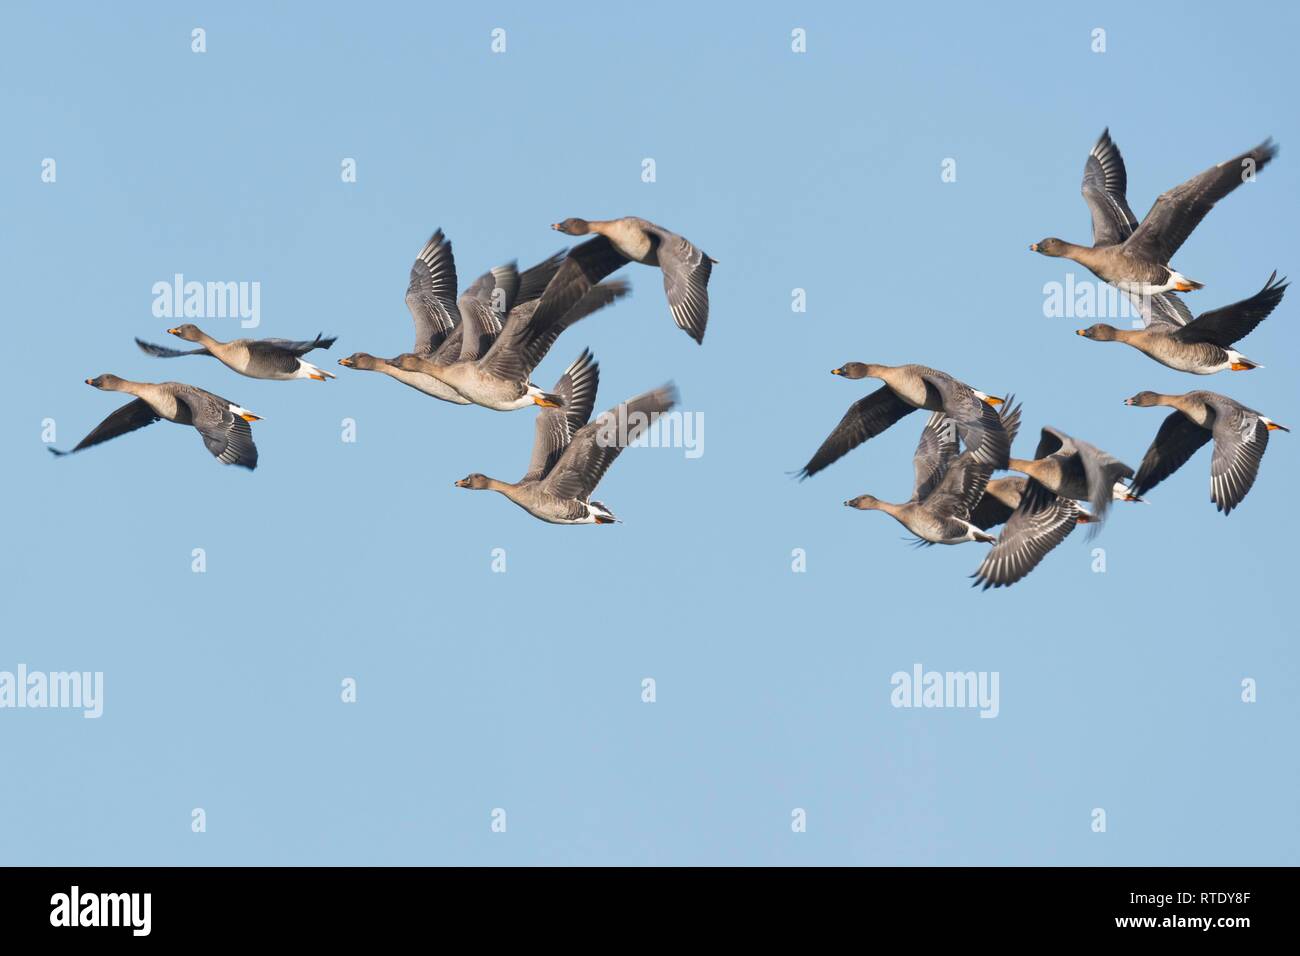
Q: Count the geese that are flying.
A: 13